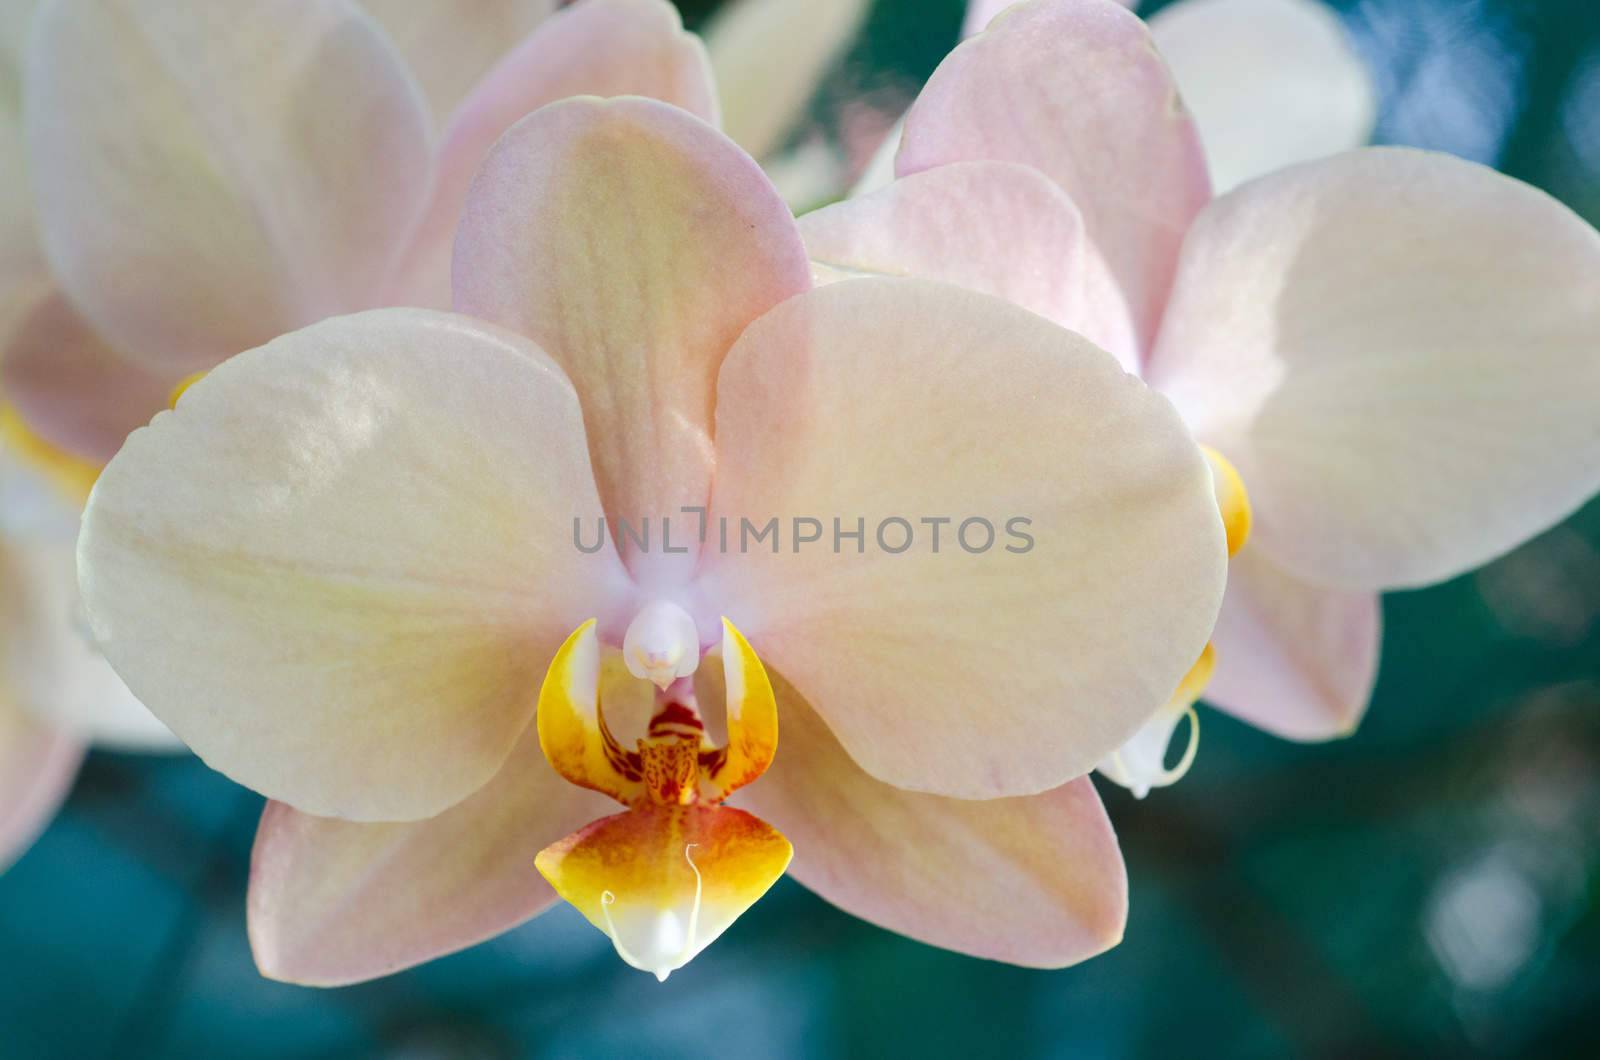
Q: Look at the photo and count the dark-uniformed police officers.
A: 0